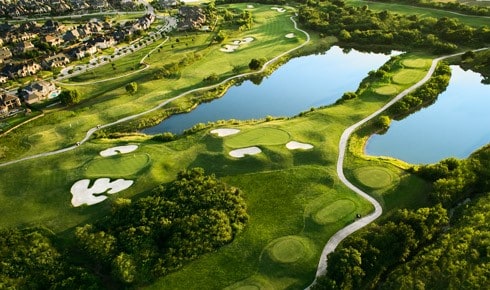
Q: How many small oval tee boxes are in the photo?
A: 7